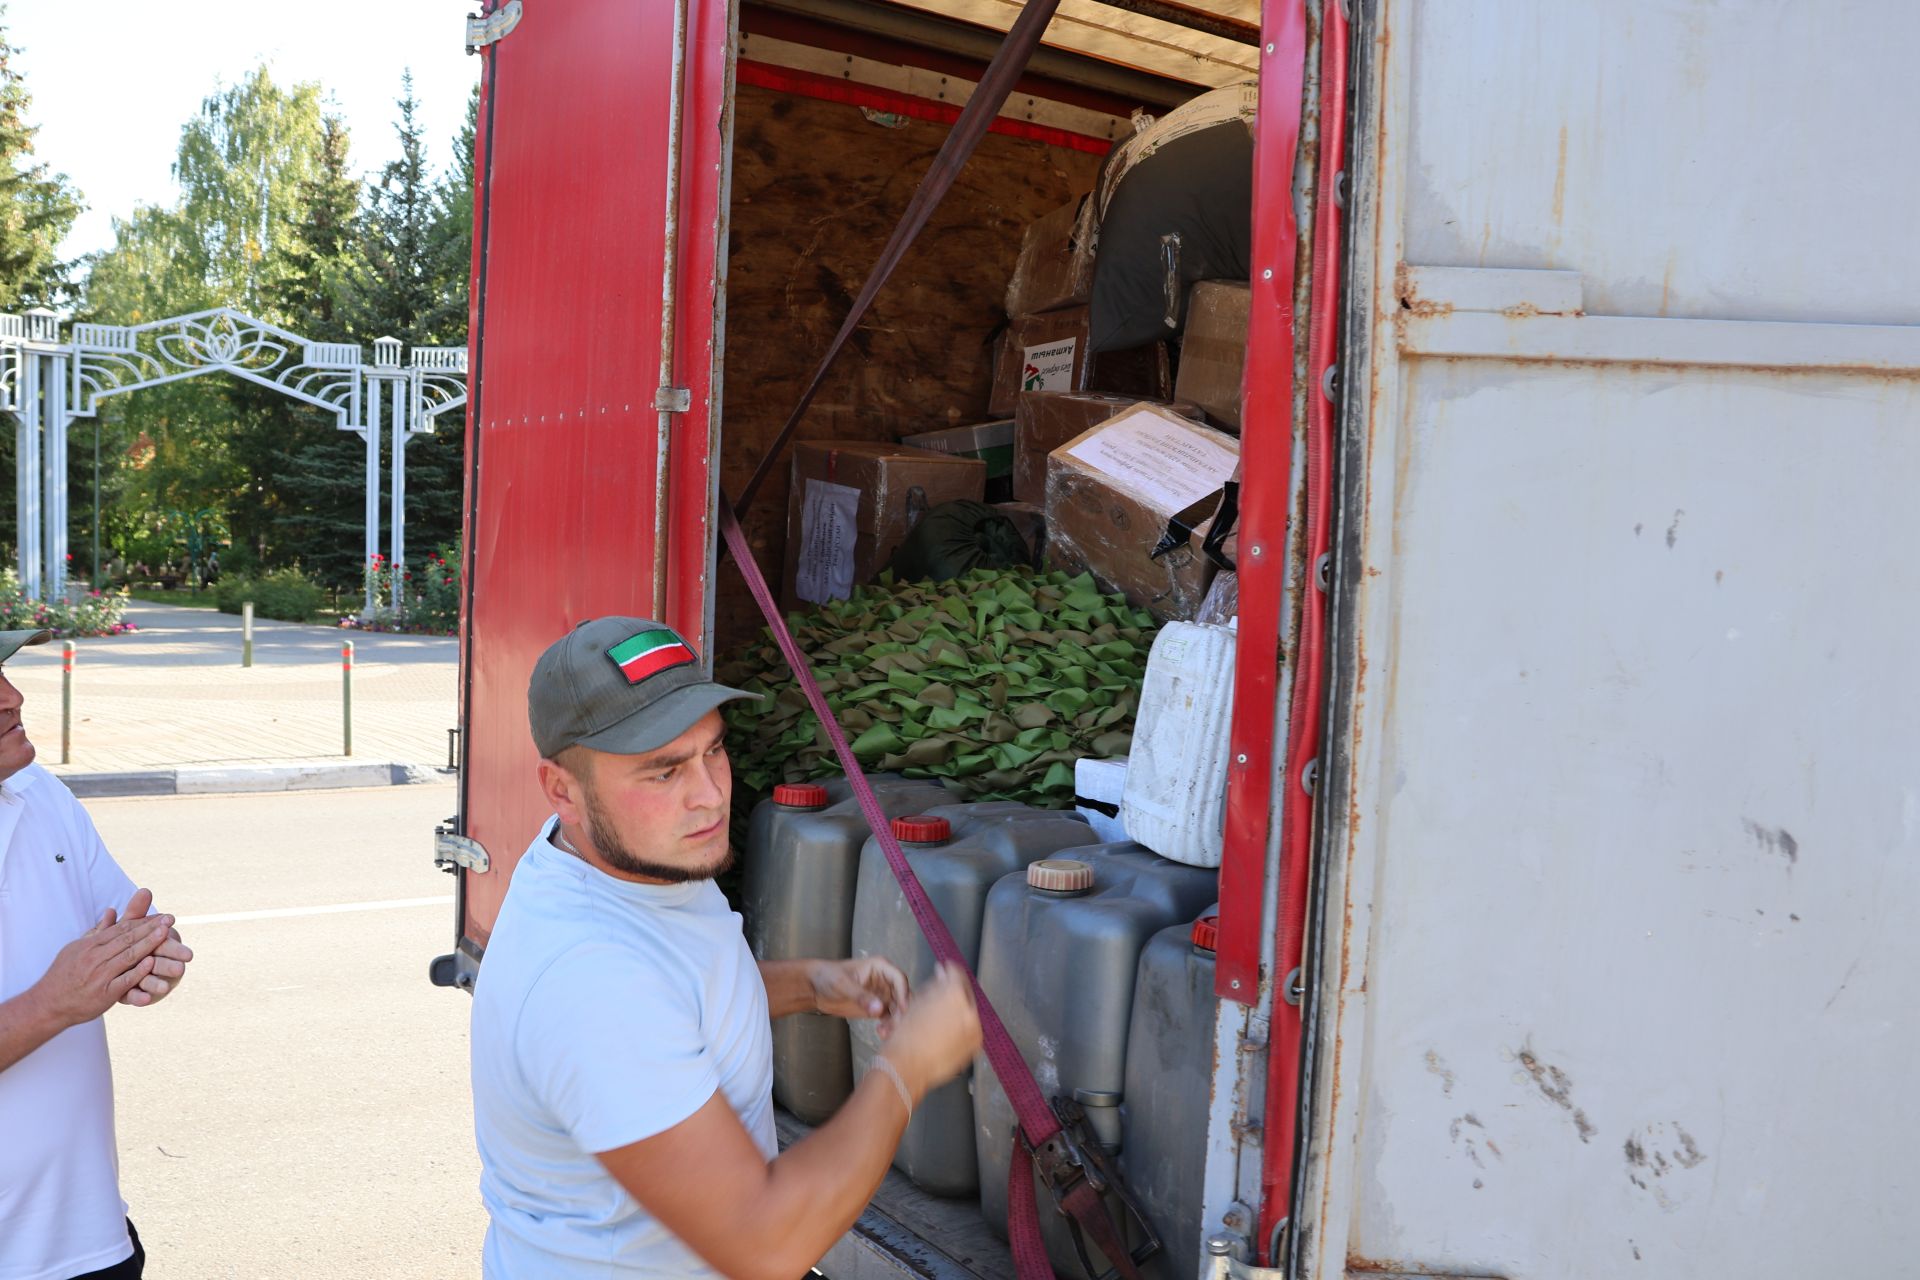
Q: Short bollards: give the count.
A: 3